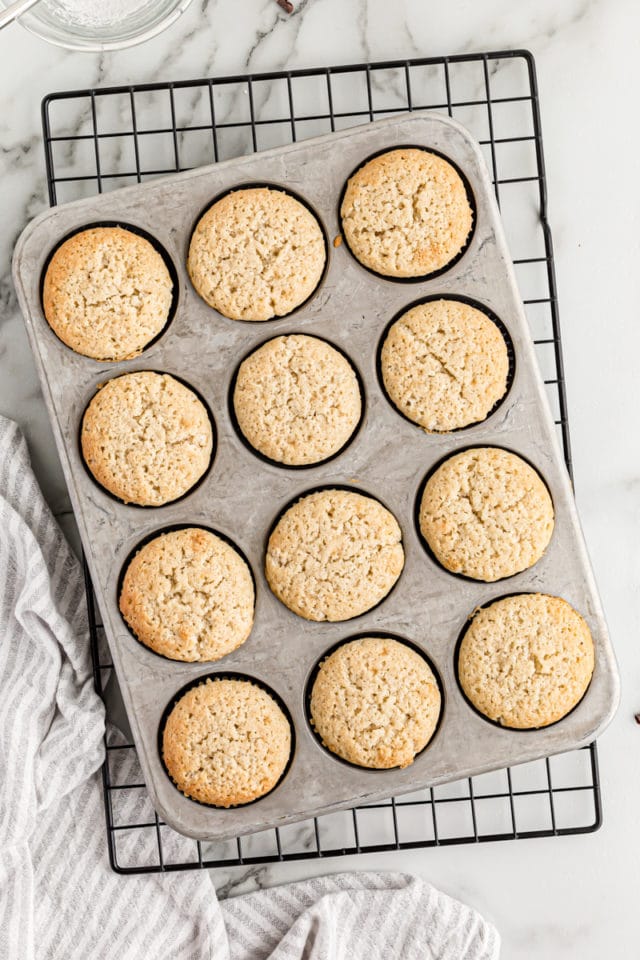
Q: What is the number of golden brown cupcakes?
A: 12